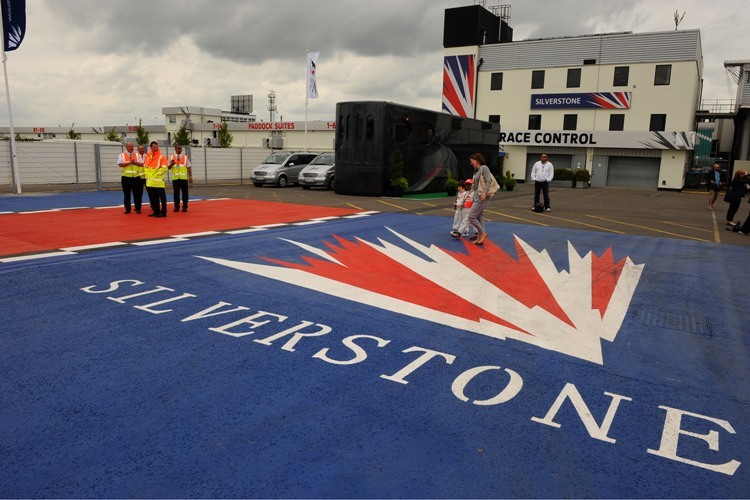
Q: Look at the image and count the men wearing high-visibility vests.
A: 4